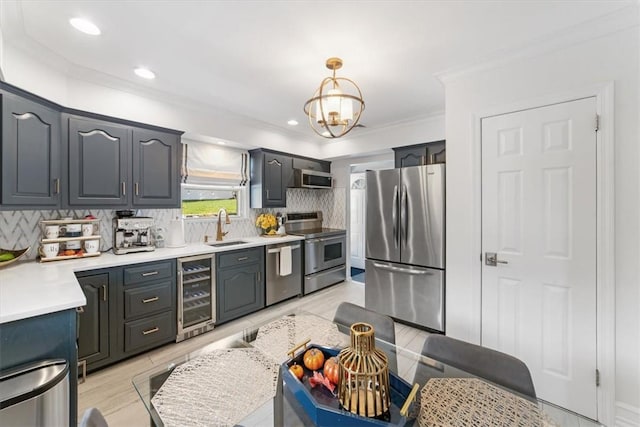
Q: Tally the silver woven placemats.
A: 3